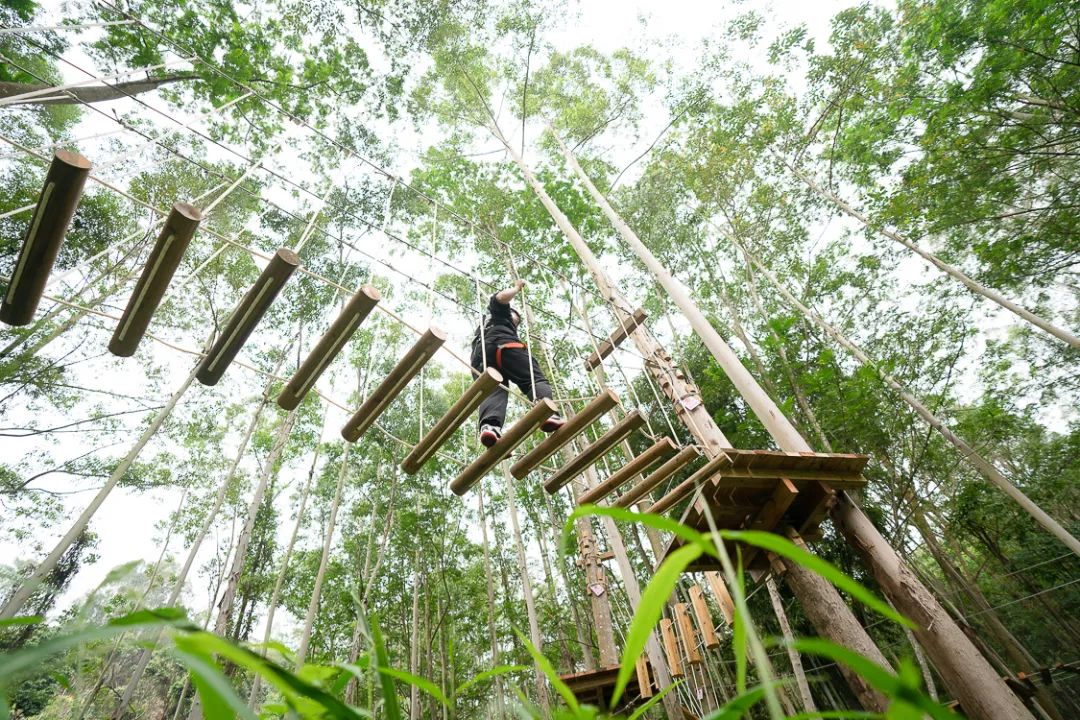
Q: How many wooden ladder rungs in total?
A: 12